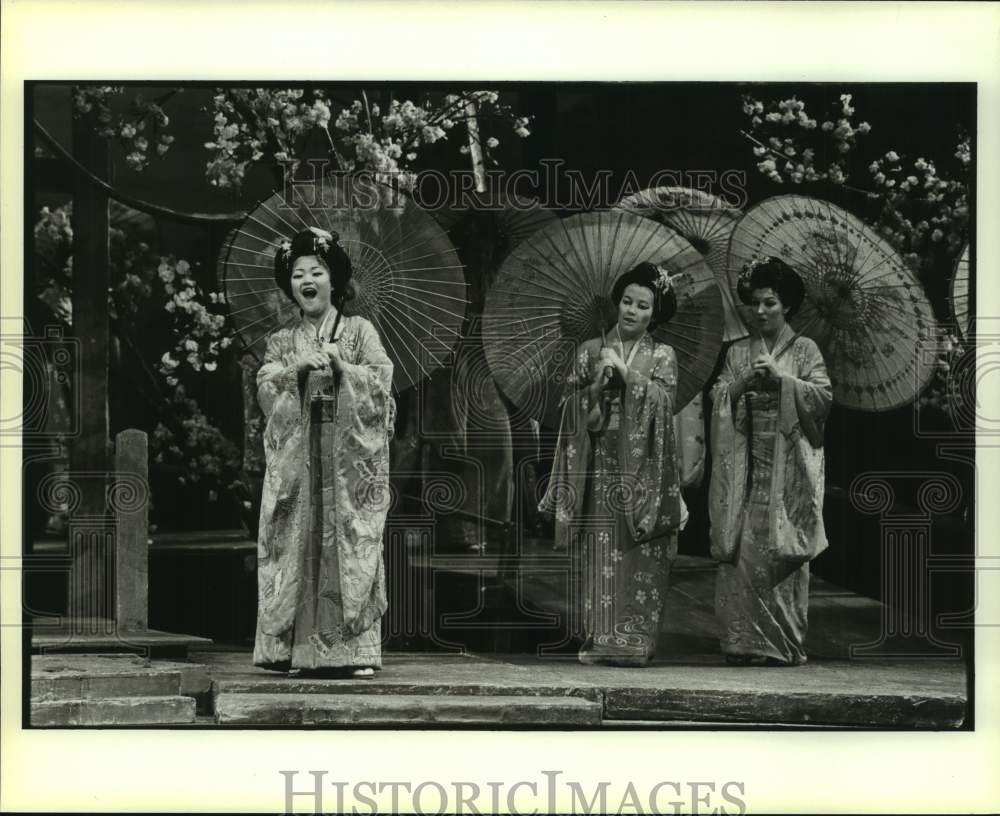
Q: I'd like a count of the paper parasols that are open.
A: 6